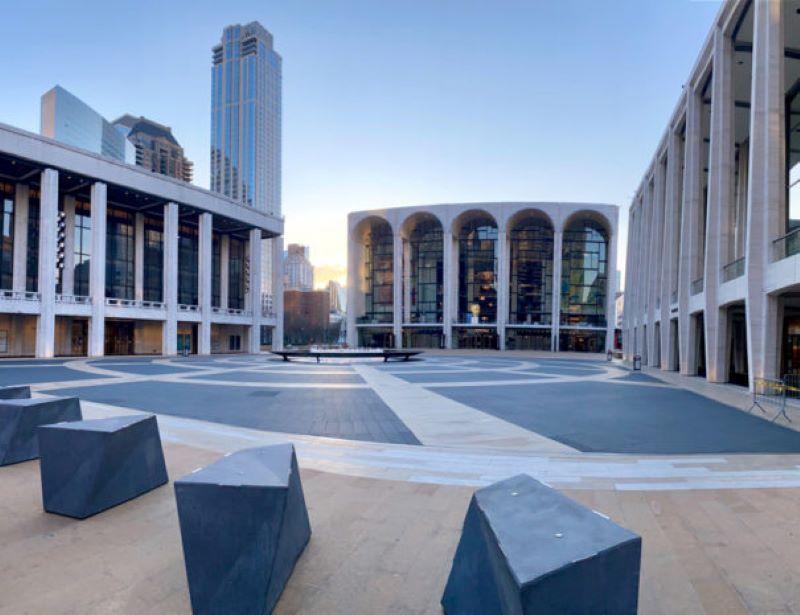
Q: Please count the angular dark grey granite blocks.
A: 5